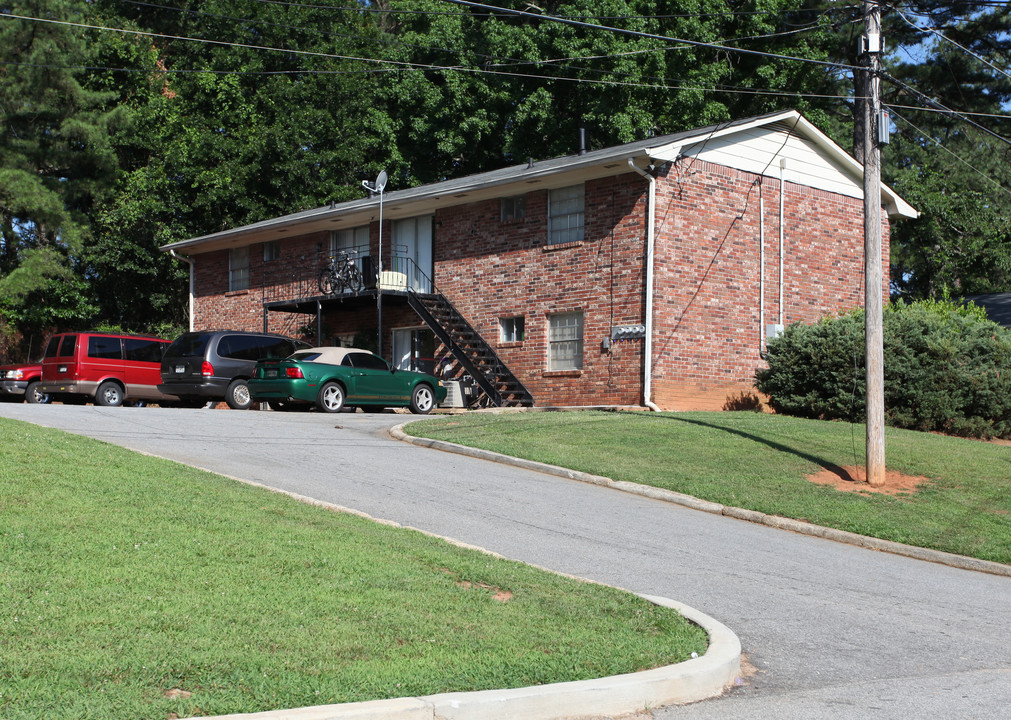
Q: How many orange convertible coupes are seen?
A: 0